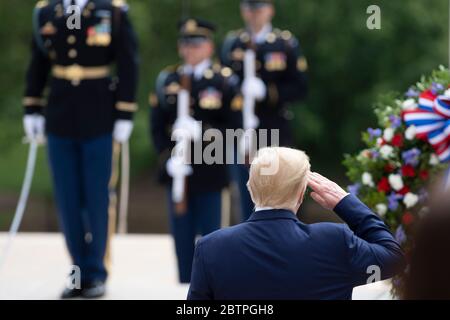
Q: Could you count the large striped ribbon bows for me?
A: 1